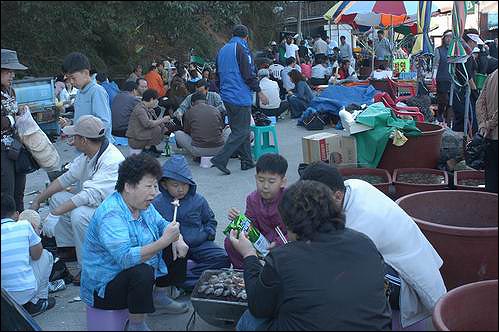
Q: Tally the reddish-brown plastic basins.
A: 6